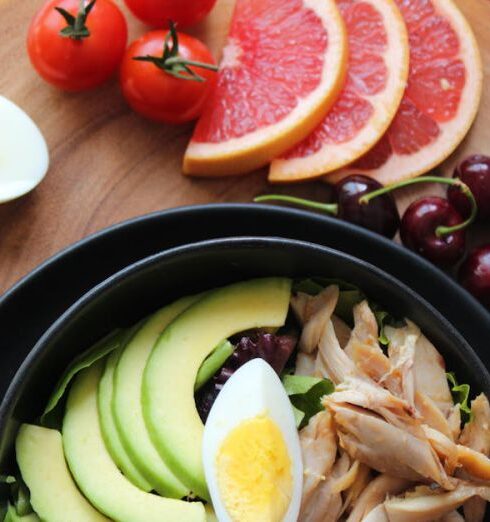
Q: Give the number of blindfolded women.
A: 0